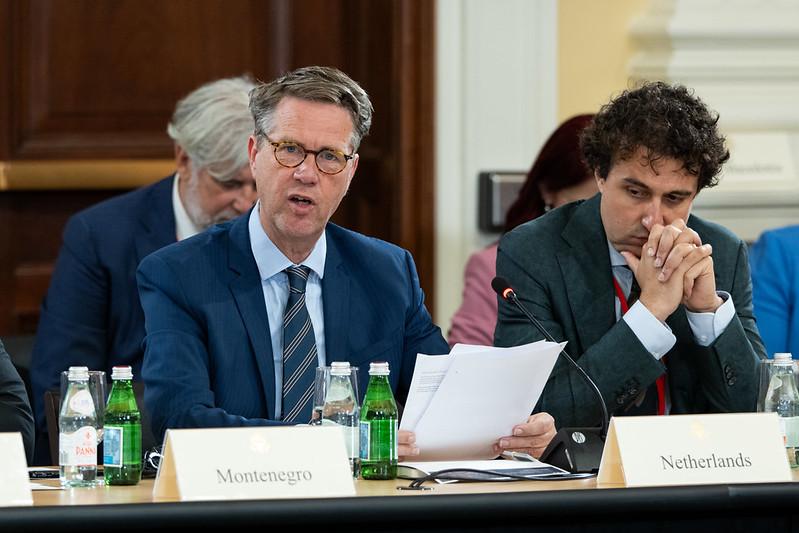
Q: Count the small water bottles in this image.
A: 5